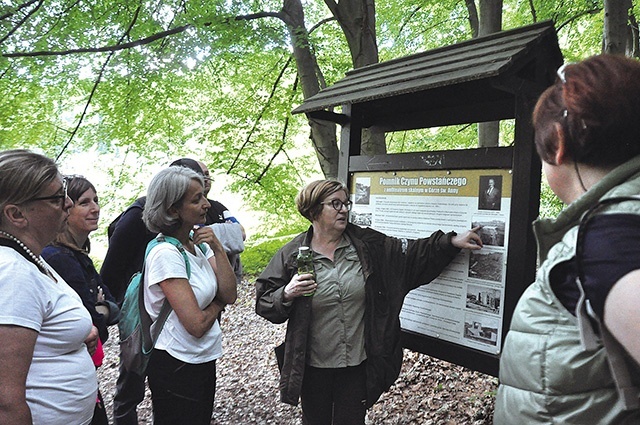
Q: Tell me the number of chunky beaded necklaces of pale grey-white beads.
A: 1